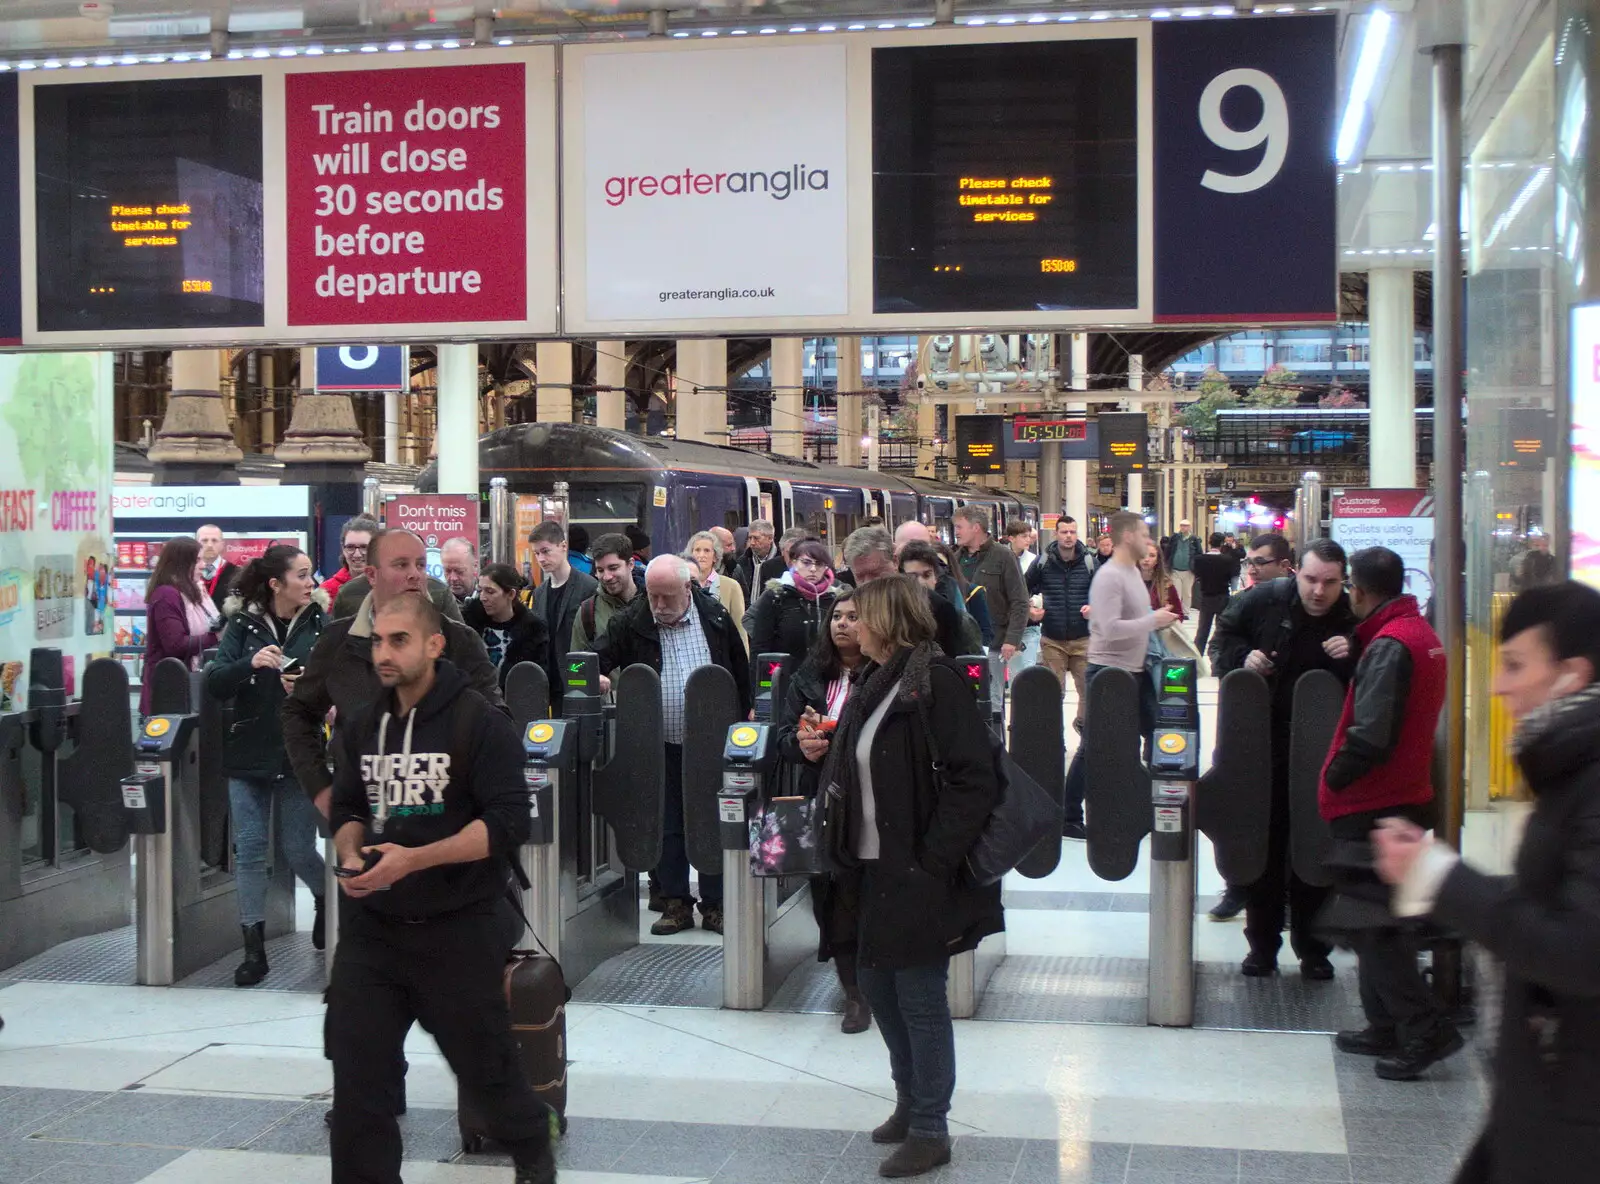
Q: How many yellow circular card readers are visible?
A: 4